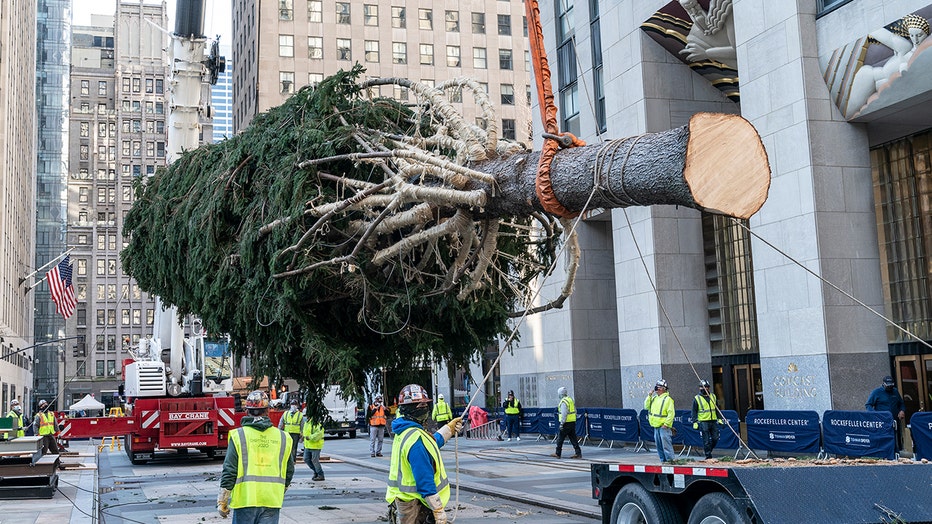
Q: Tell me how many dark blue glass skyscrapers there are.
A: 1